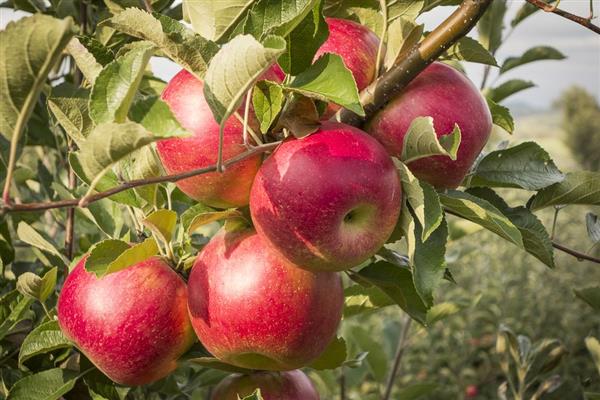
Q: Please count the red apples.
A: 7